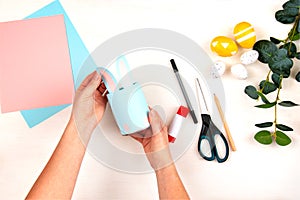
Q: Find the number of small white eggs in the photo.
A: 3